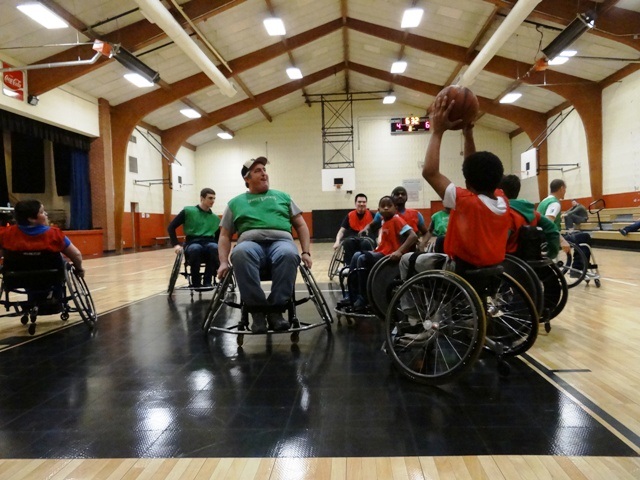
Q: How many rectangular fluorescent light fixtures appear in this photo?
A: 11